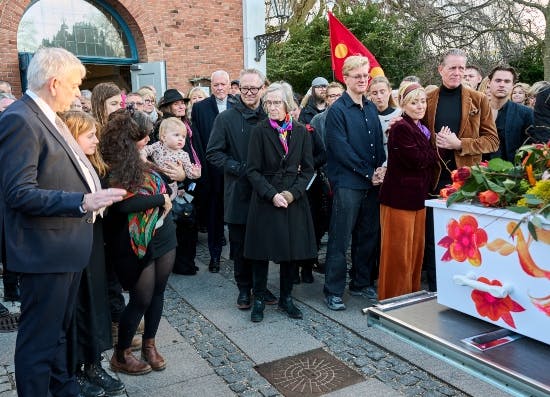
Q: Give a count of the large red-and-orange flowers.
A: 2